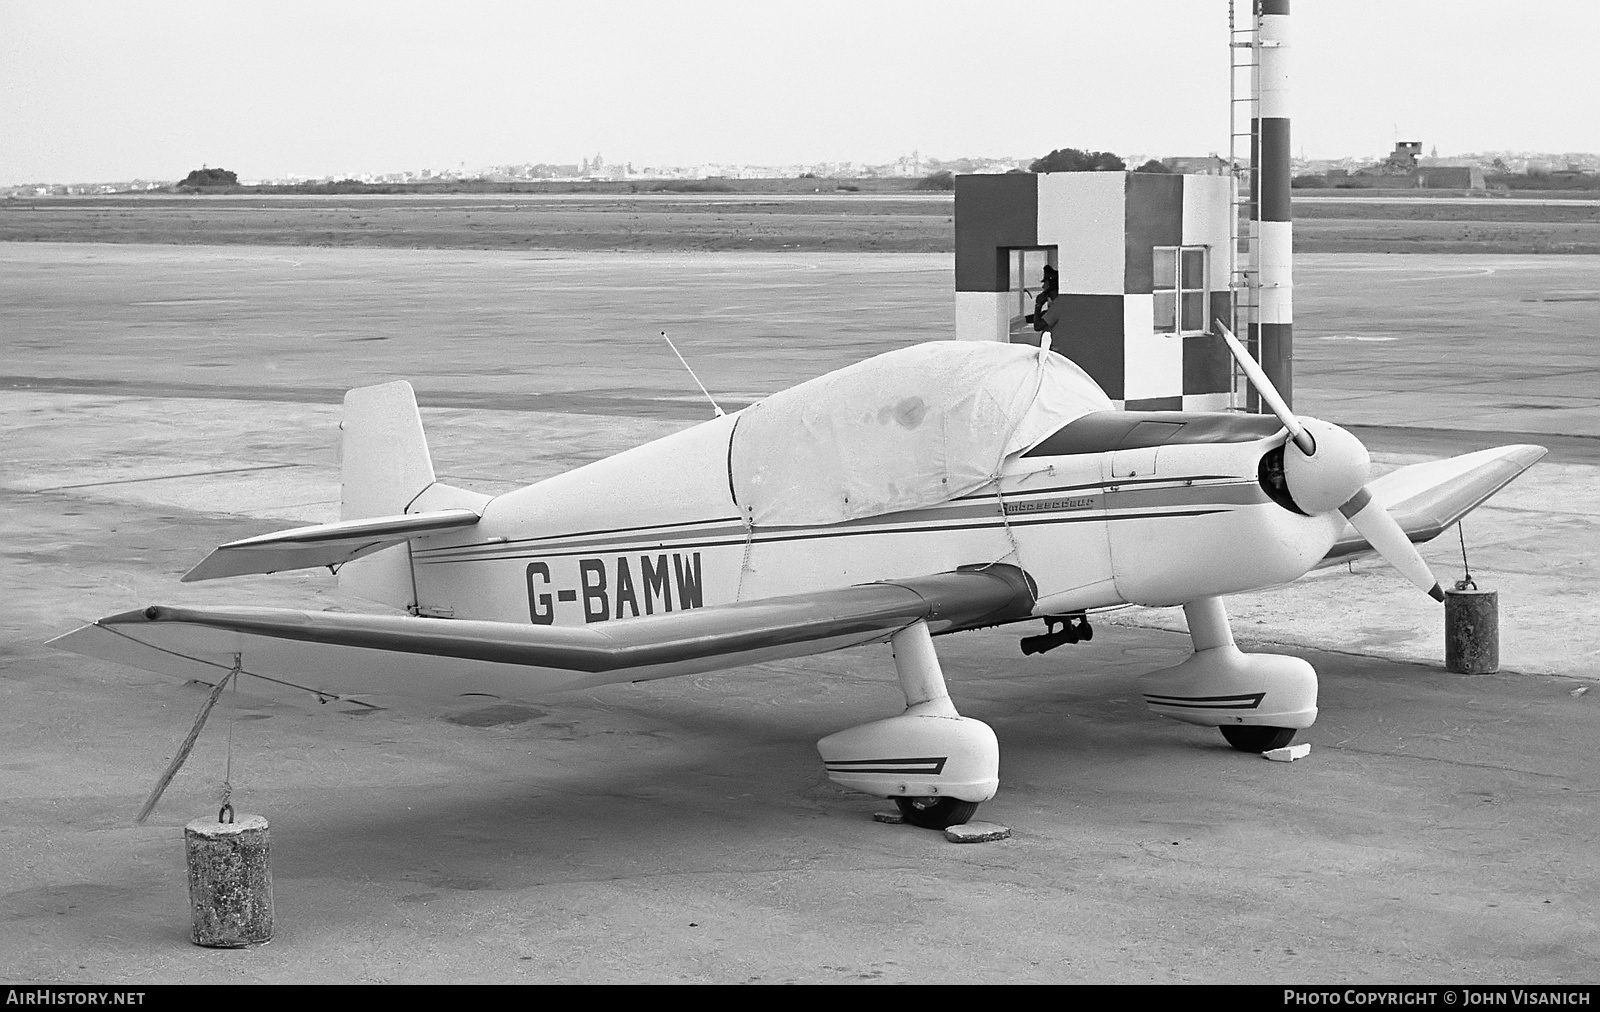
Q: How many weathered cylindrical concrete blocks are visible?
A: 2